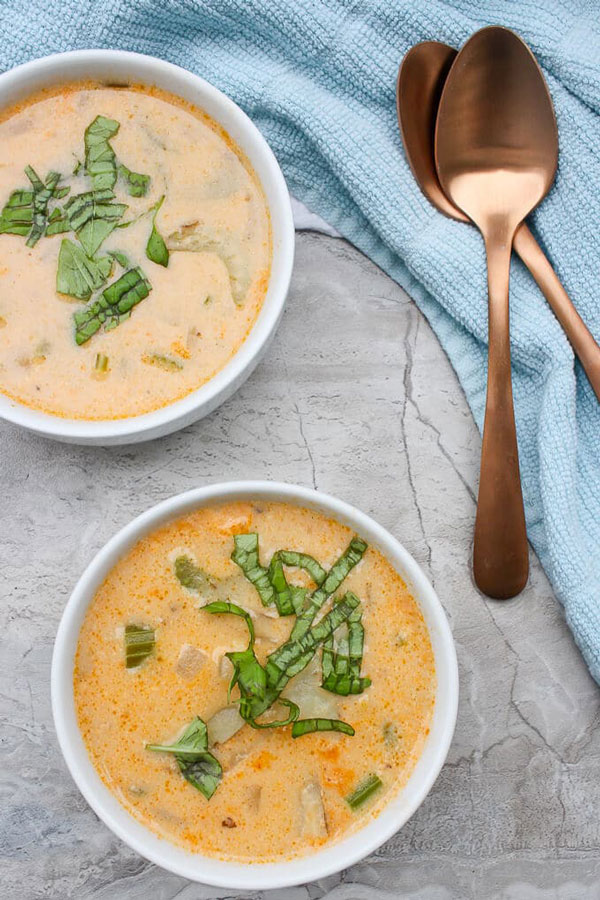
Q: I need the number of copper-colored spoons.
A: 2